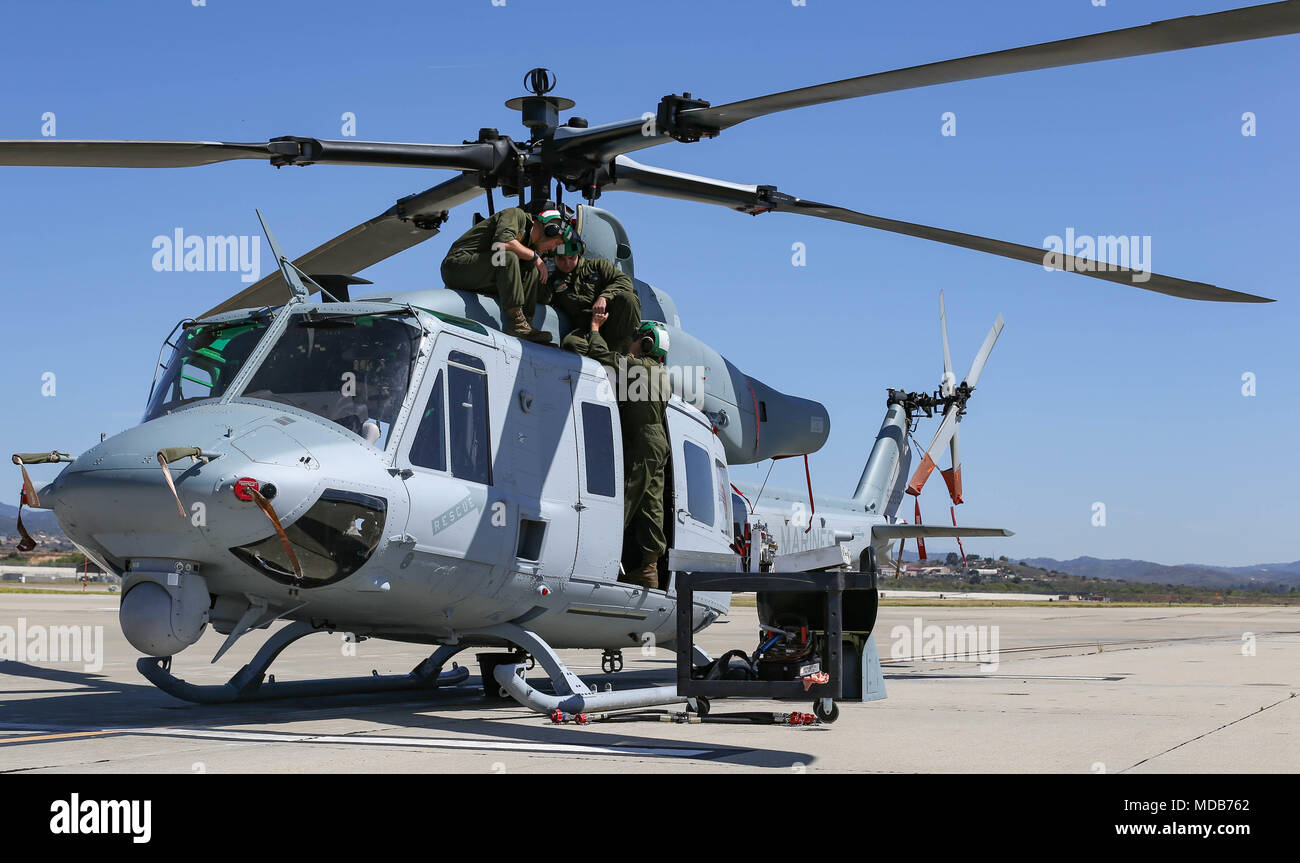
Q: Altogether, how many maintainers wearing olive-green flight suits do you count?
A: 3